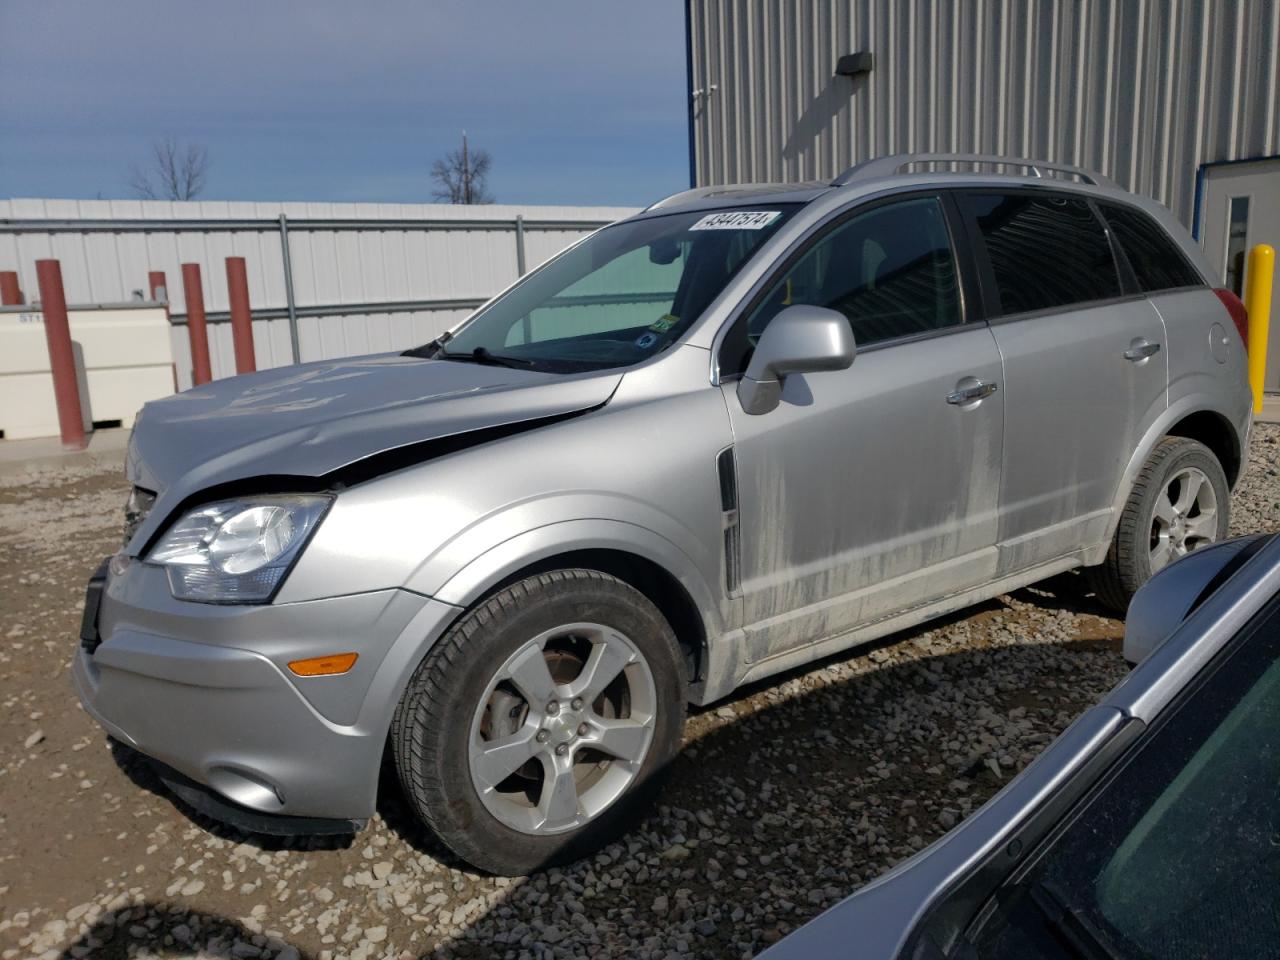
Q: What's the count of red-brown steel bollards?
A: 5